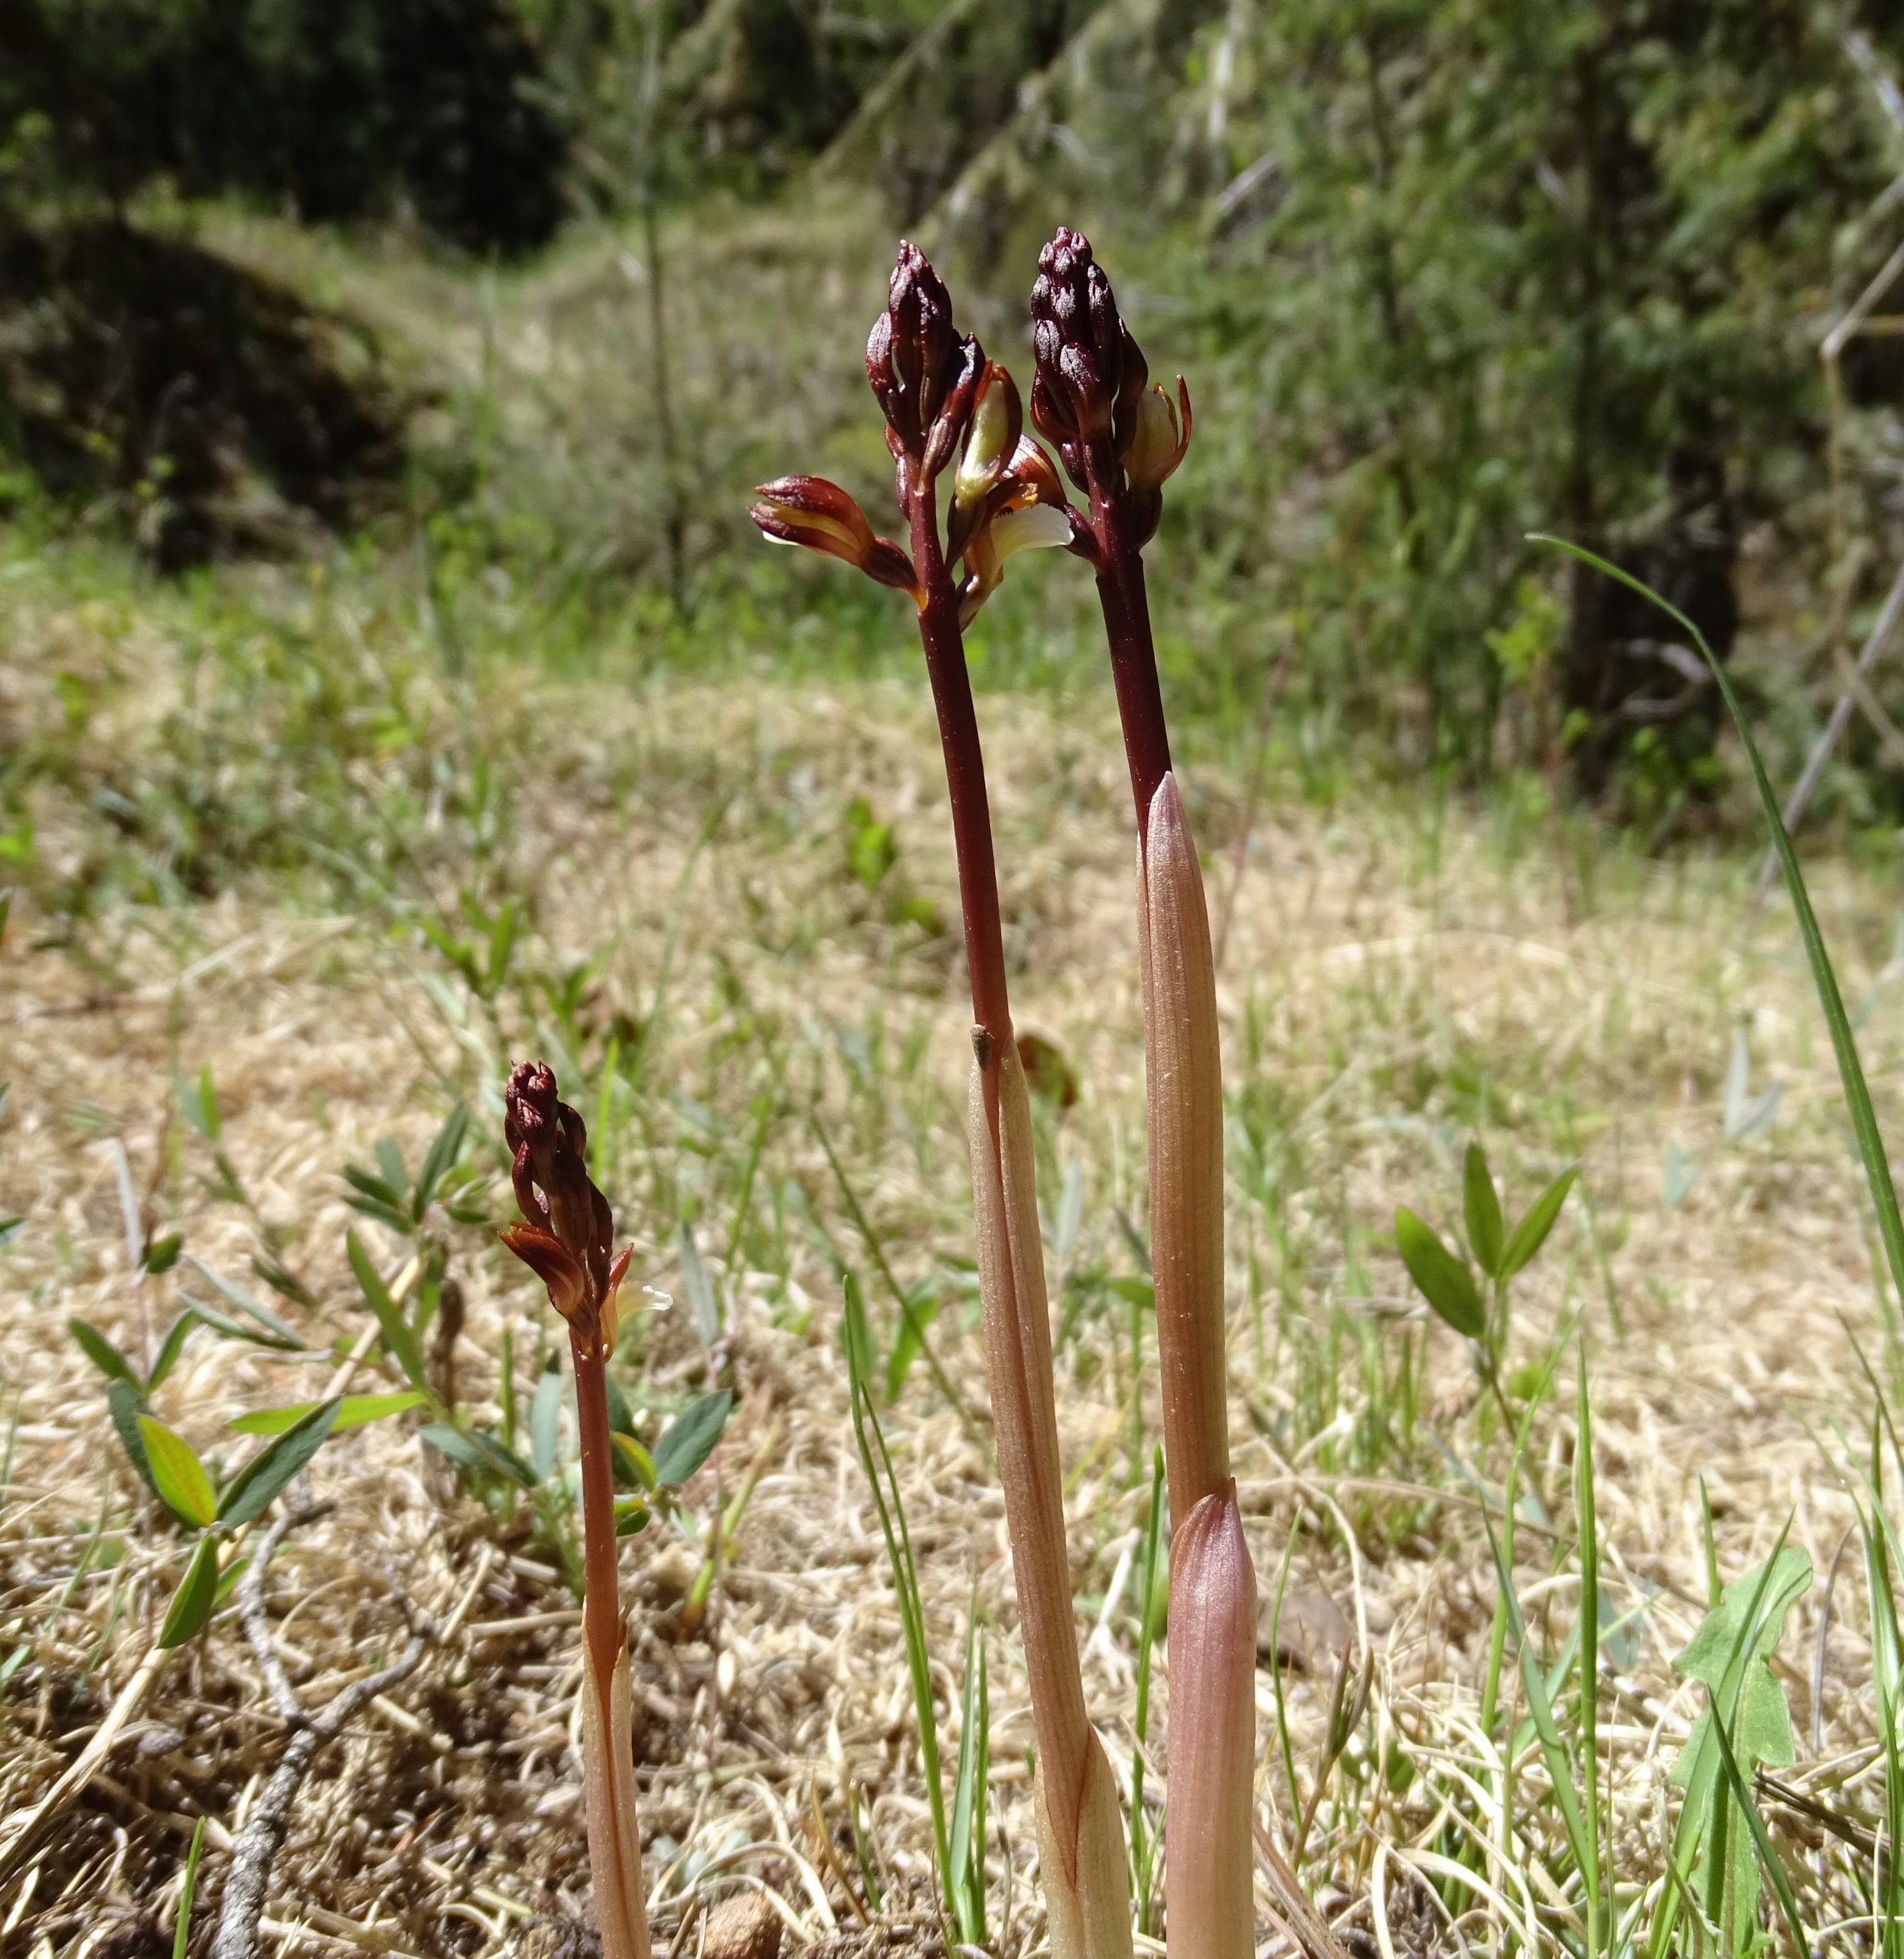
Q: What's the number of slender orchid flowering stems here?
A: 3